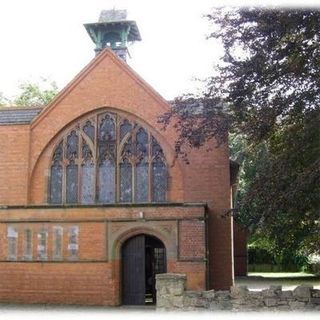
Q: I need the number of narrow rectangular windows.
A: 5